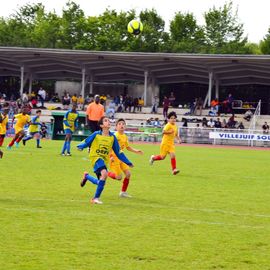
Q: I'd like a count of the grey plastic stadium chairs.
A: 0